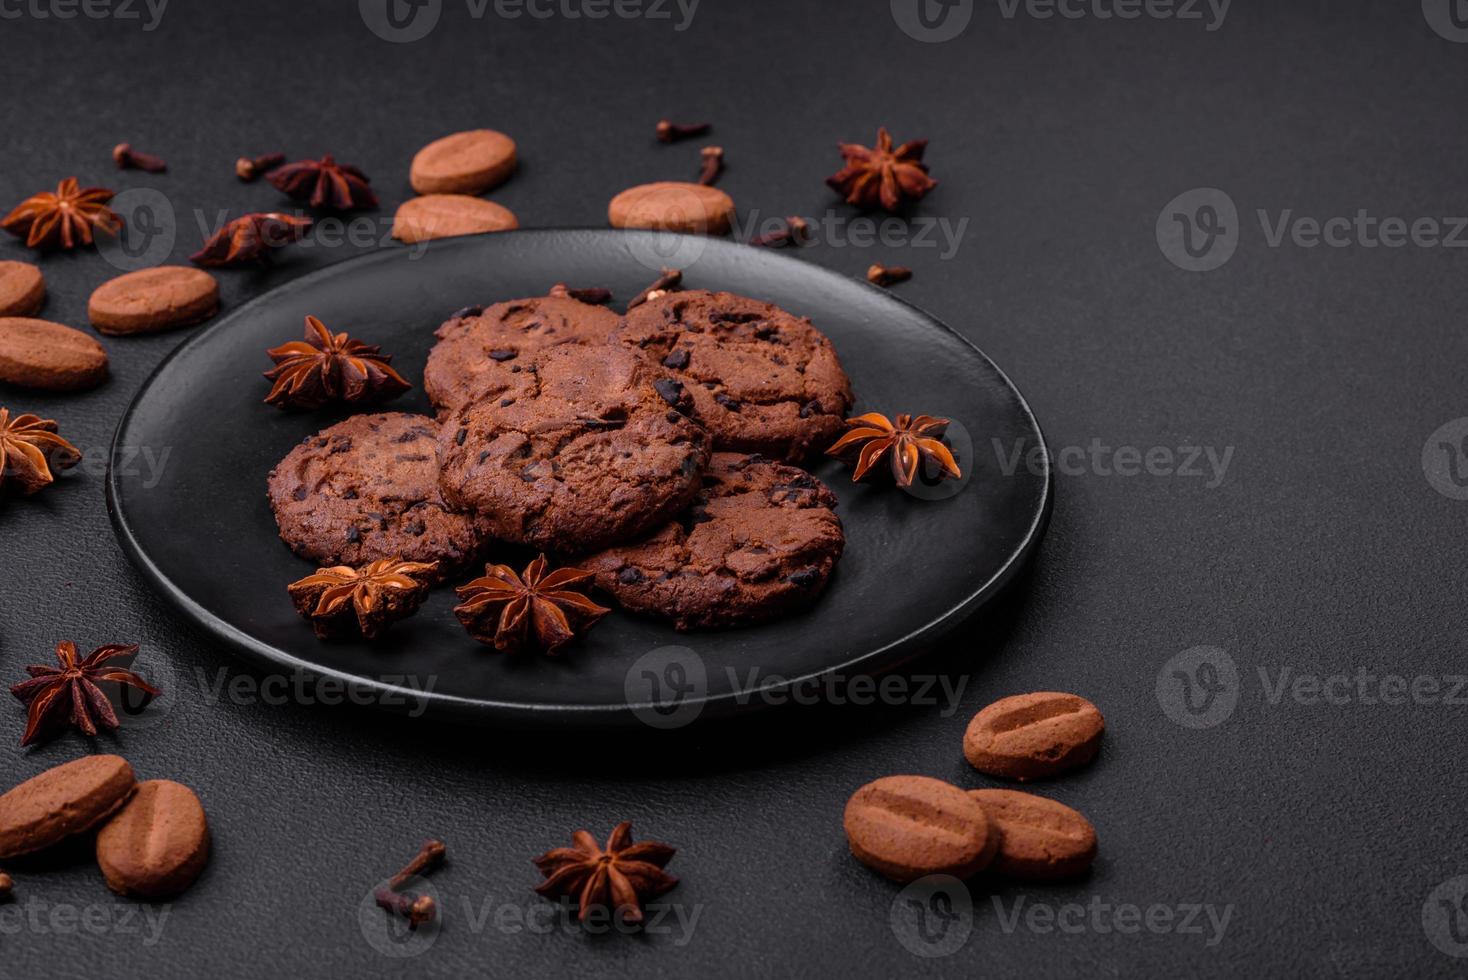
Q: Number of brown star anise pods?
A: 11